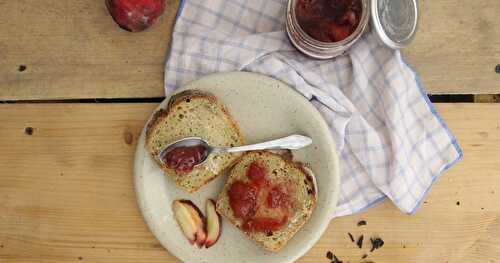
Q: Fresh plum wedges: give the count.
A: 3